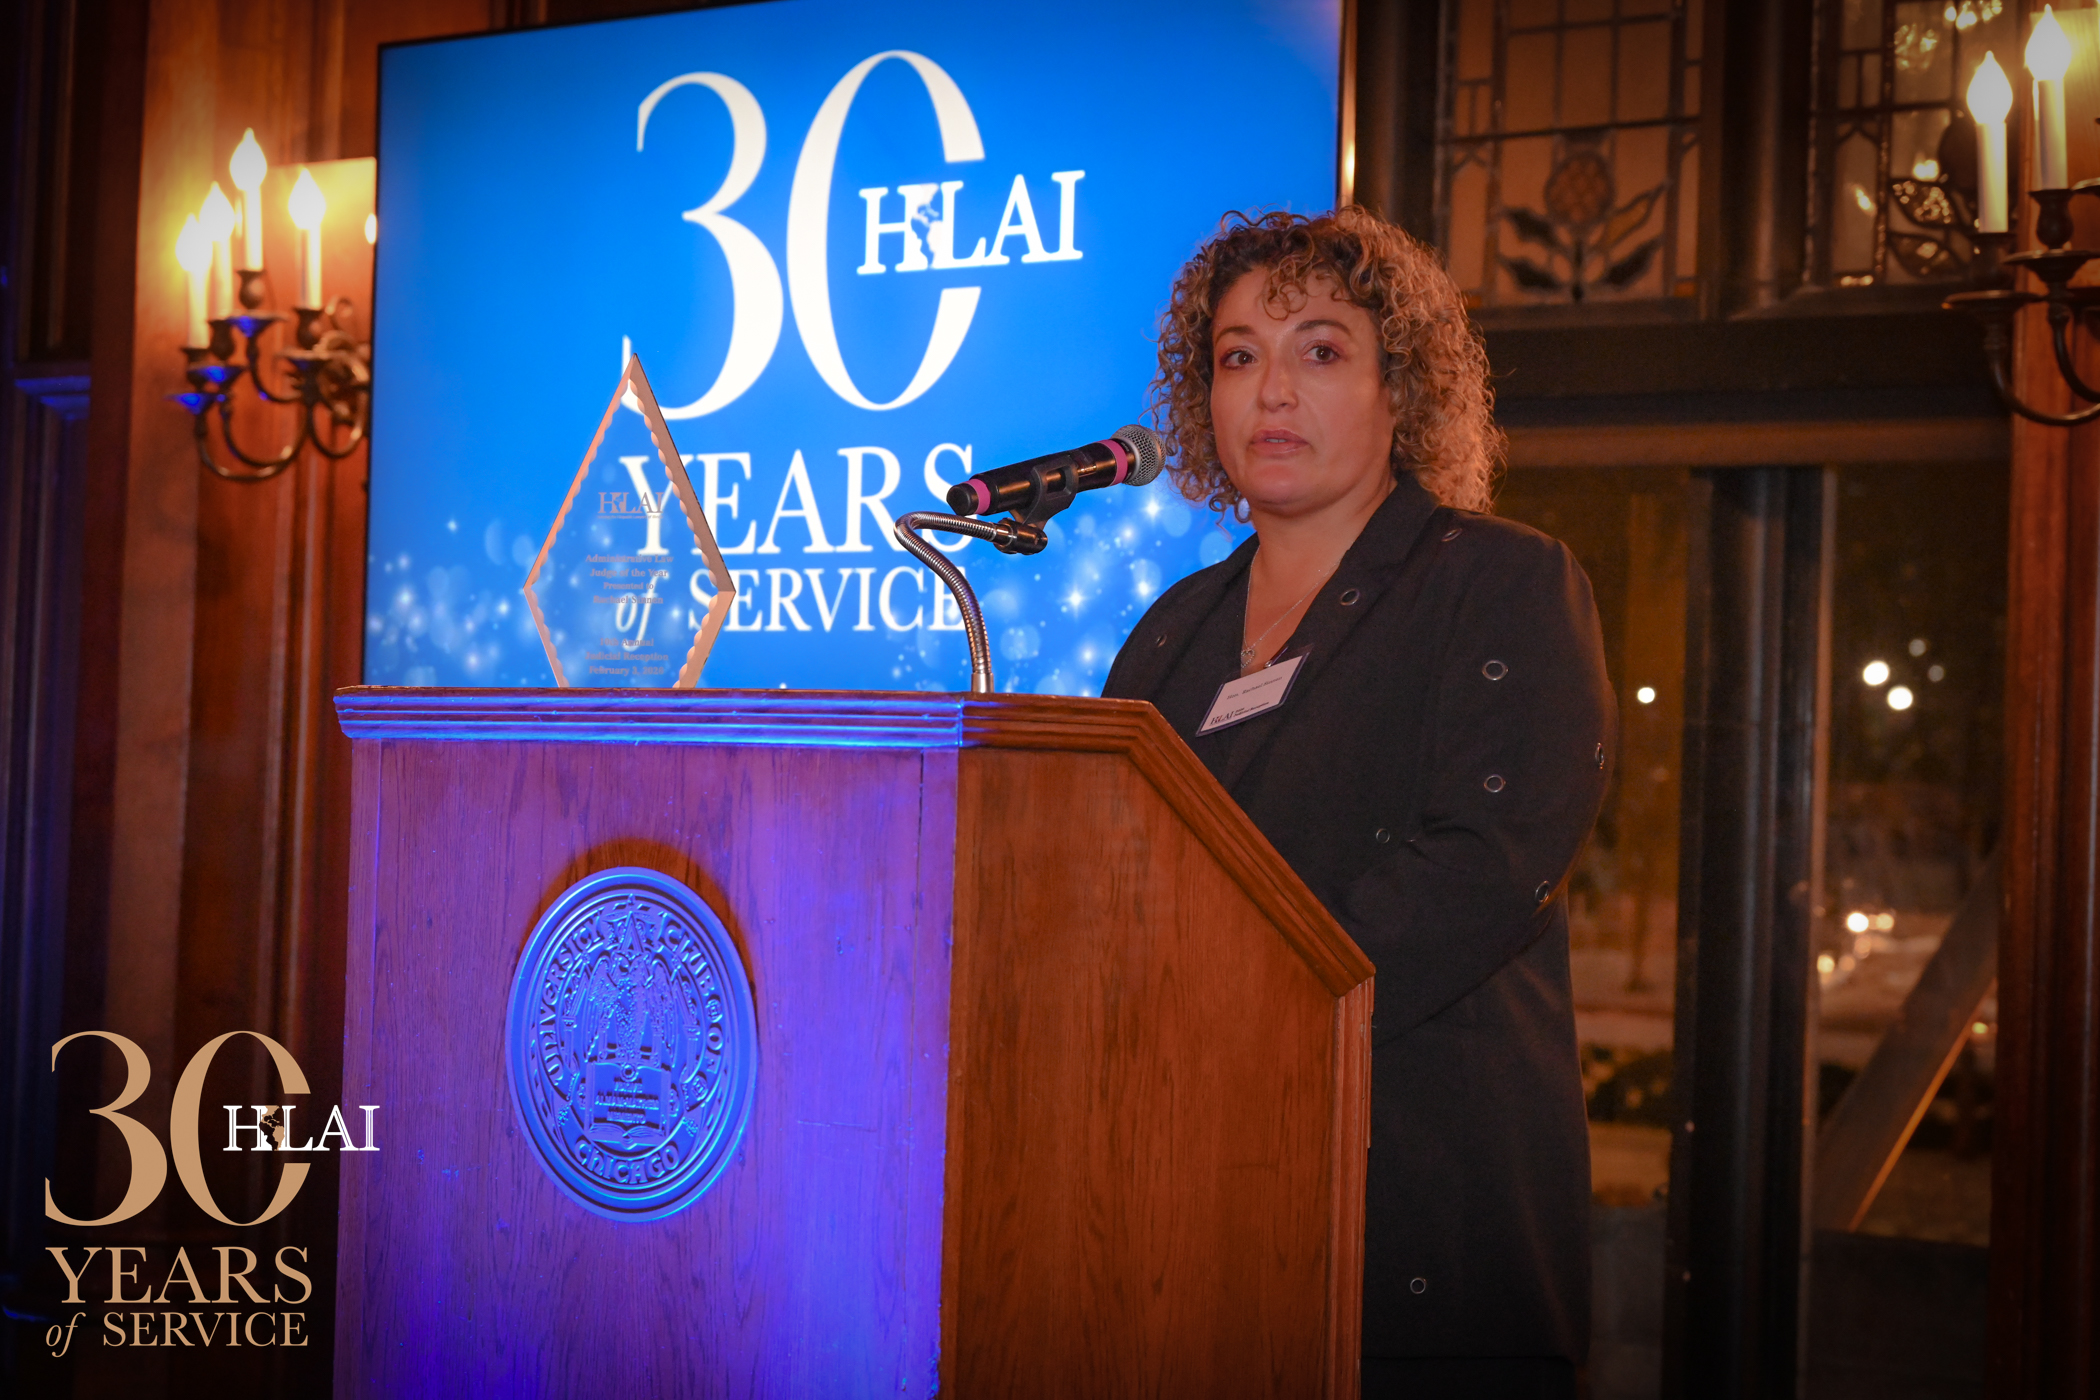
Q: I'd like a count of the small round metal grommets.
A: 9